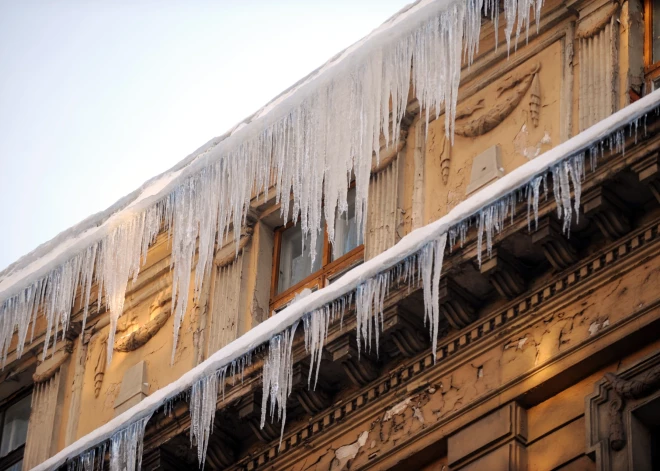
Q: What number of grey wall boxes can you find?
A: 2